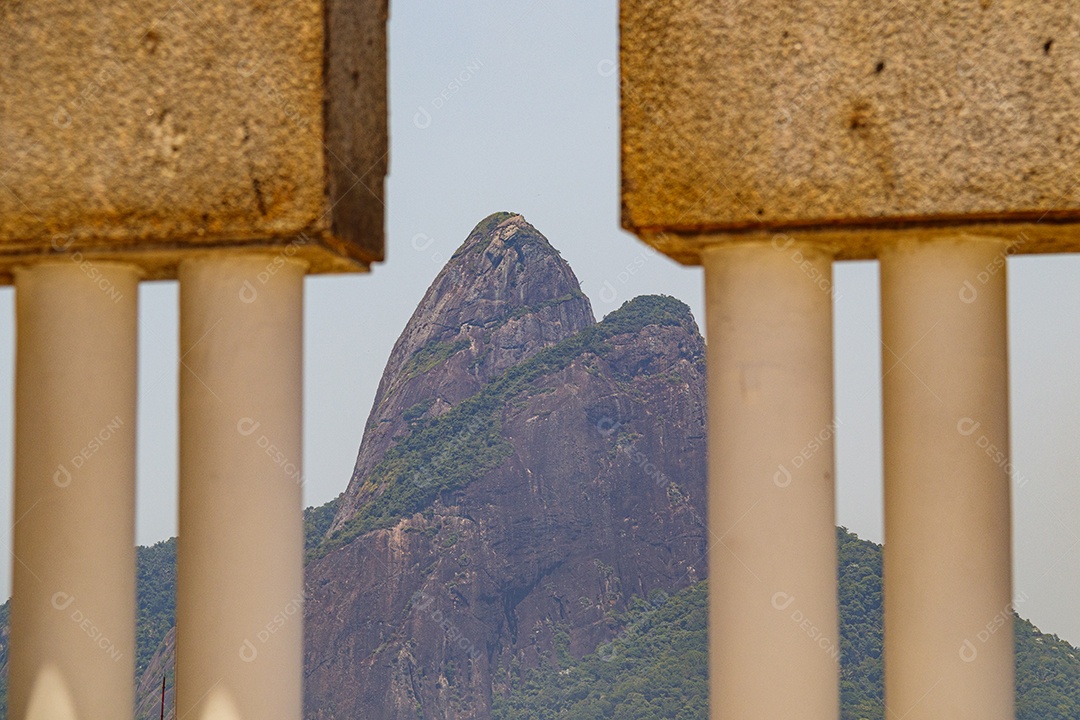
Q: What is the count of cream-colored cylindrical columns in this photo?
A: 4